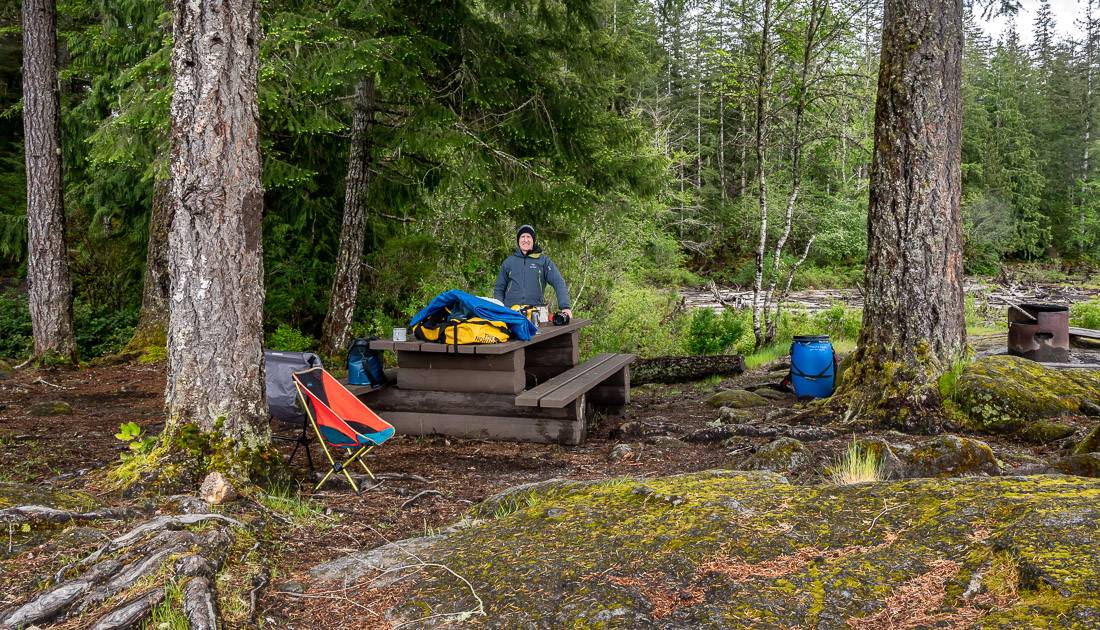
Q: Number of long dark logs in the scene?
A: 1